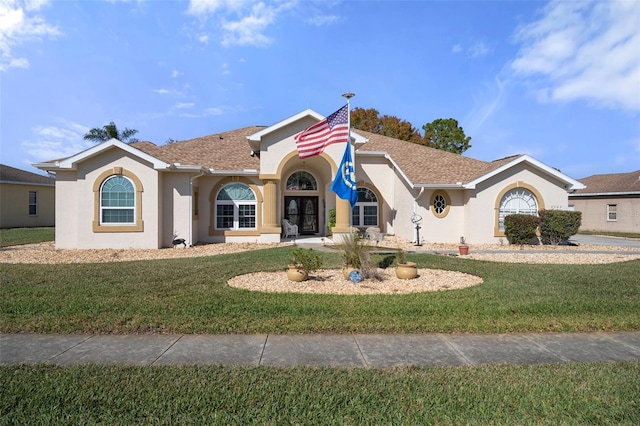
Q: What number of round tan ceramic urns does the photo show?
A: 3